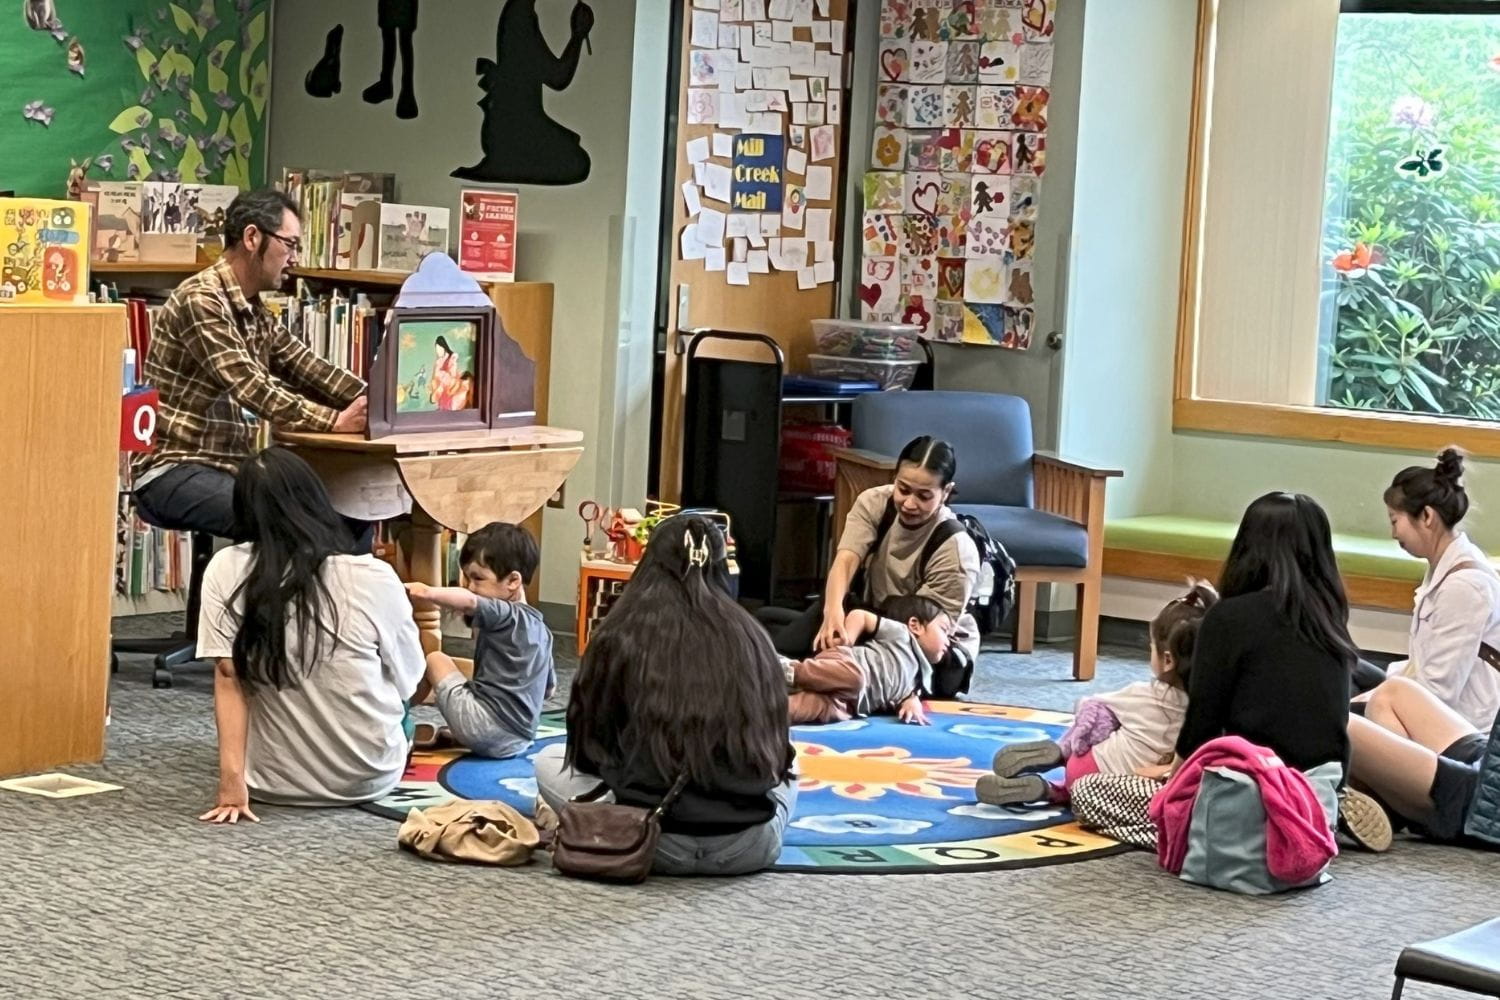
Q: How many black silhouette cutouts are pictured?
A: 3